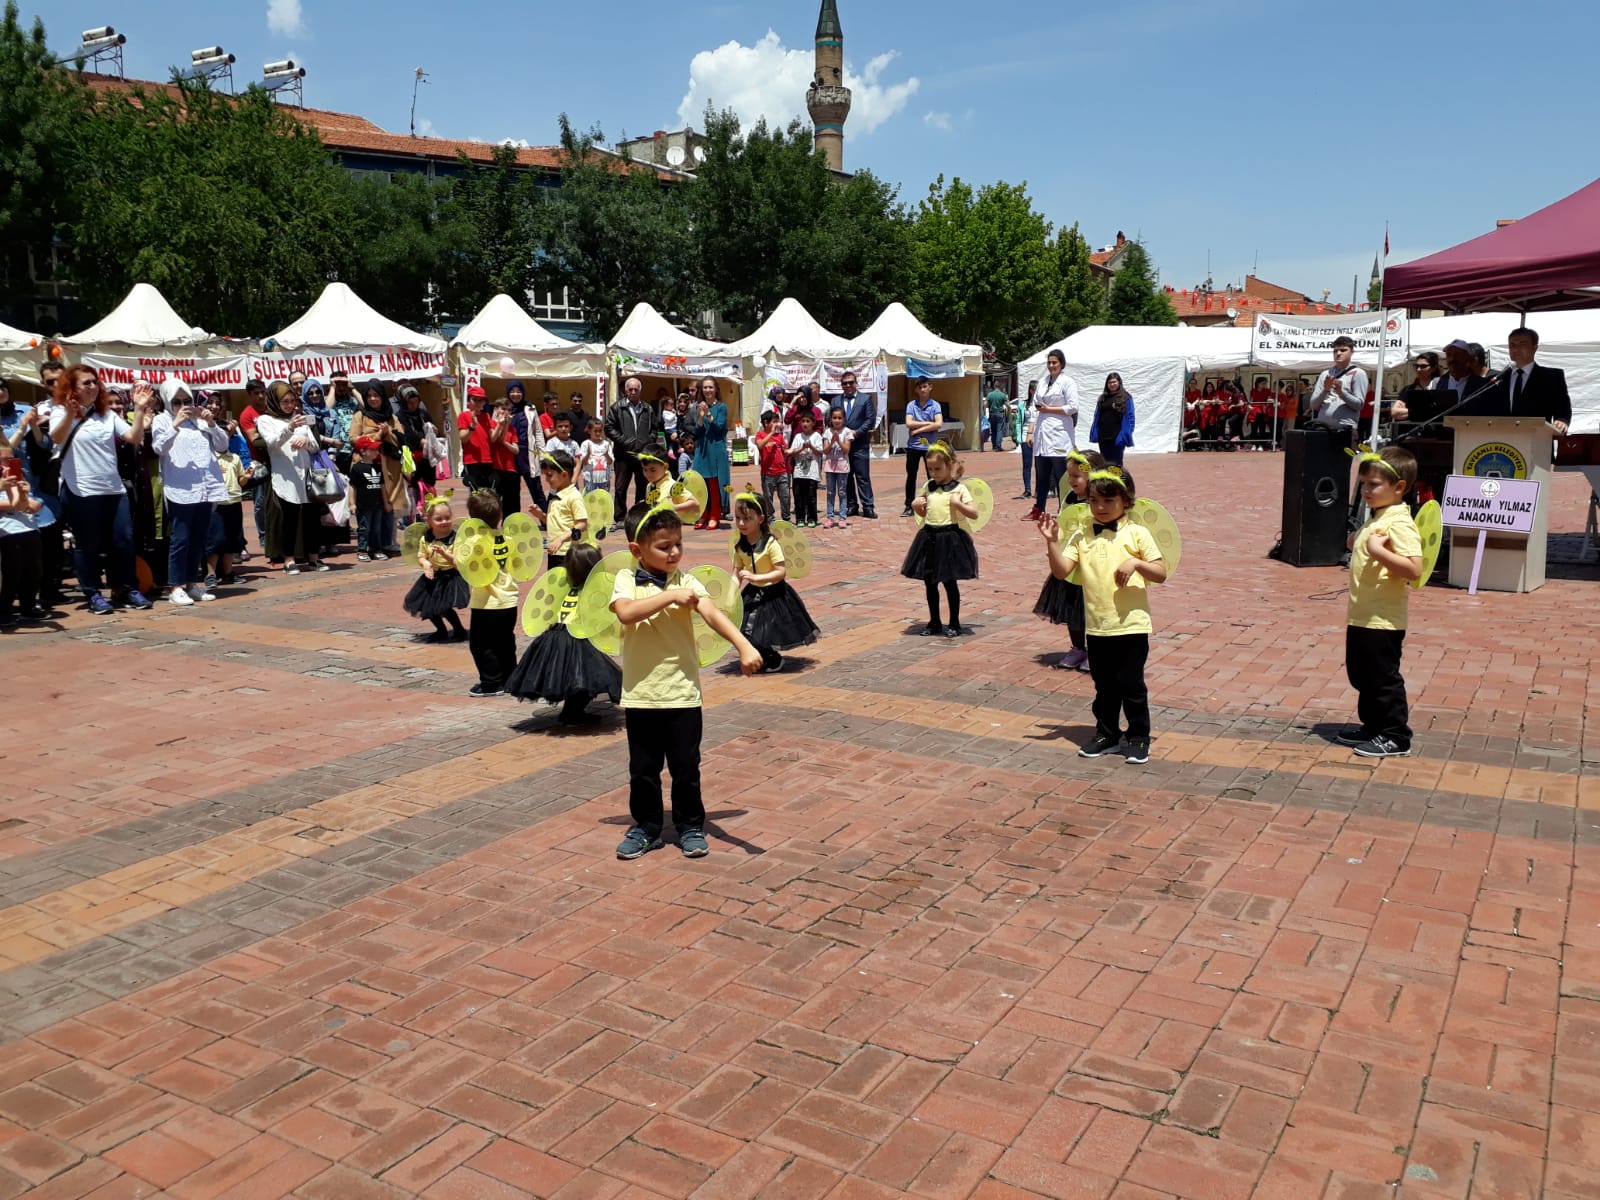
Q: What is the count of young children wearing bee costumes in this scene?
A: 11